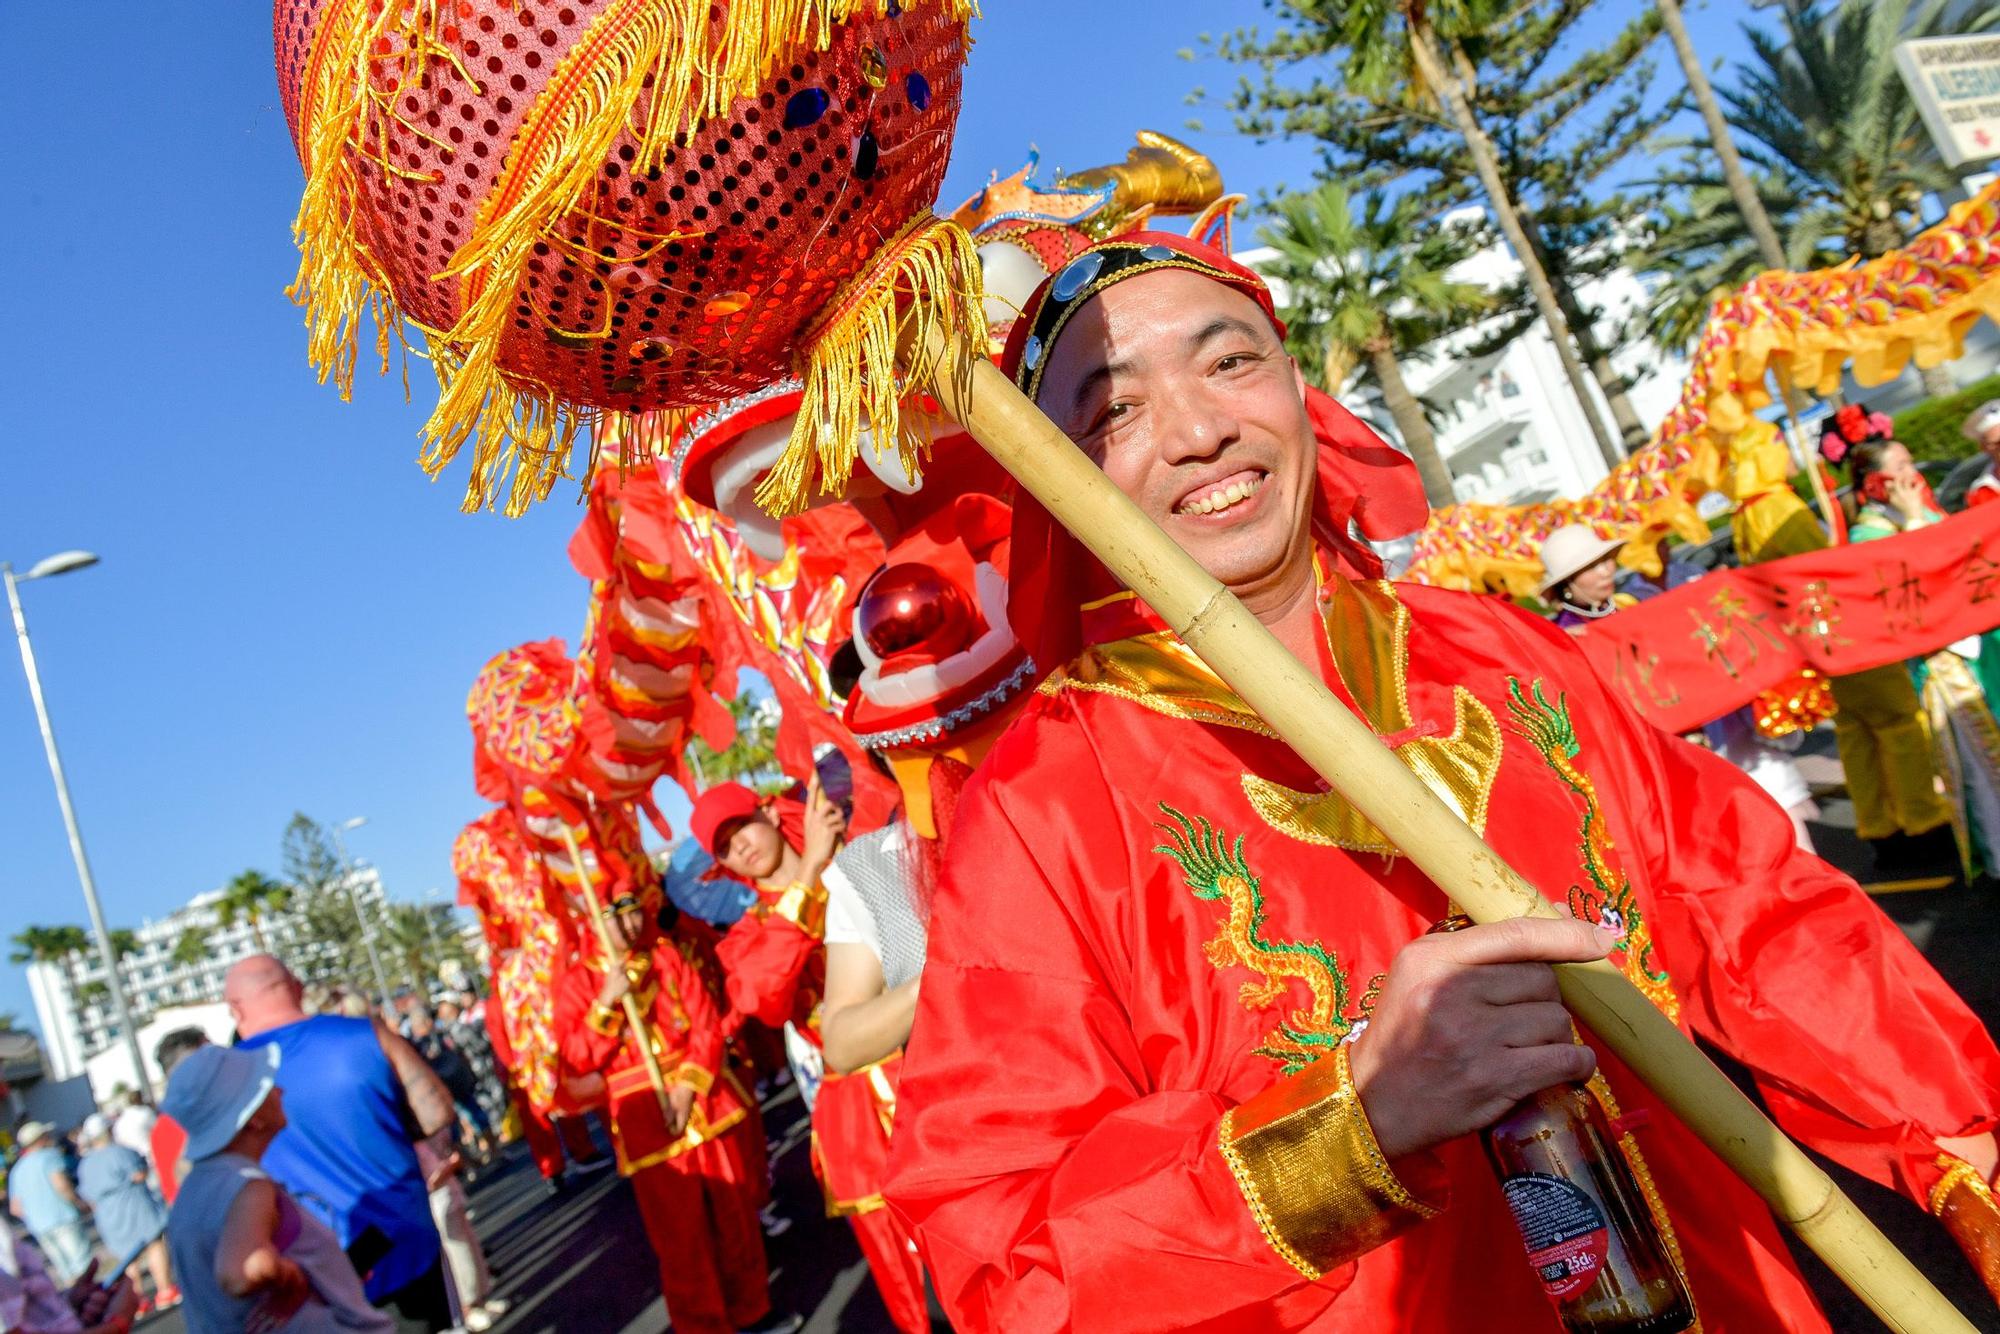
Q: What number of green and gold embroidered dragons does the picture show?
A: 2